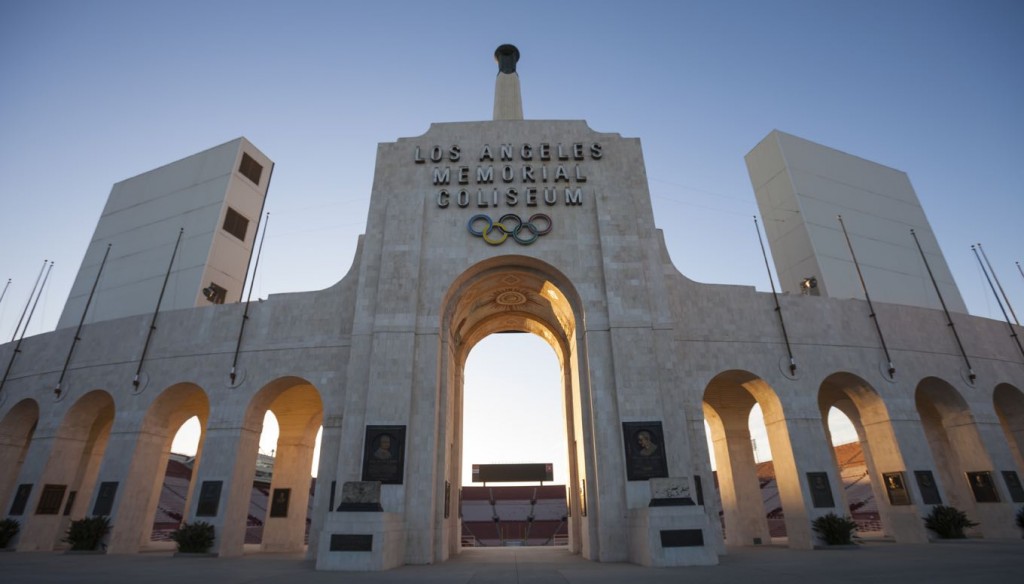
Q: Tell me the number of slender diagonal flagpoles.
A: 12